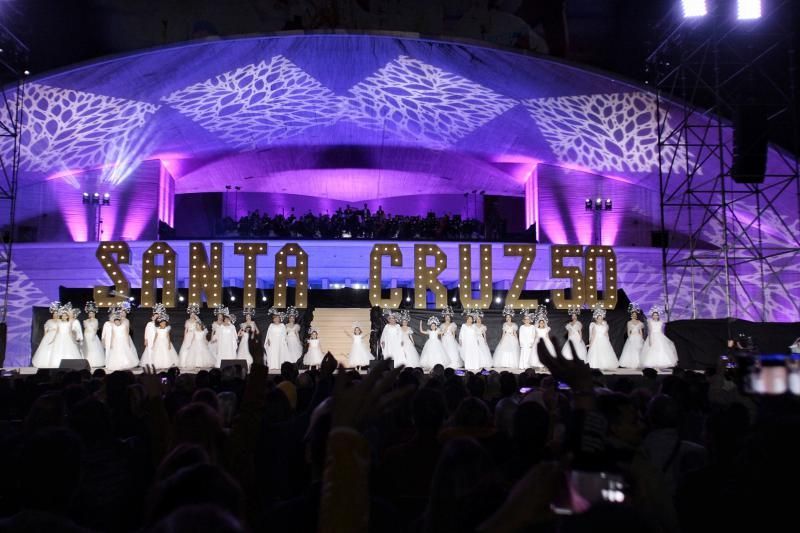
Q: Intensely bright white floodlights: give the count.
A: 2